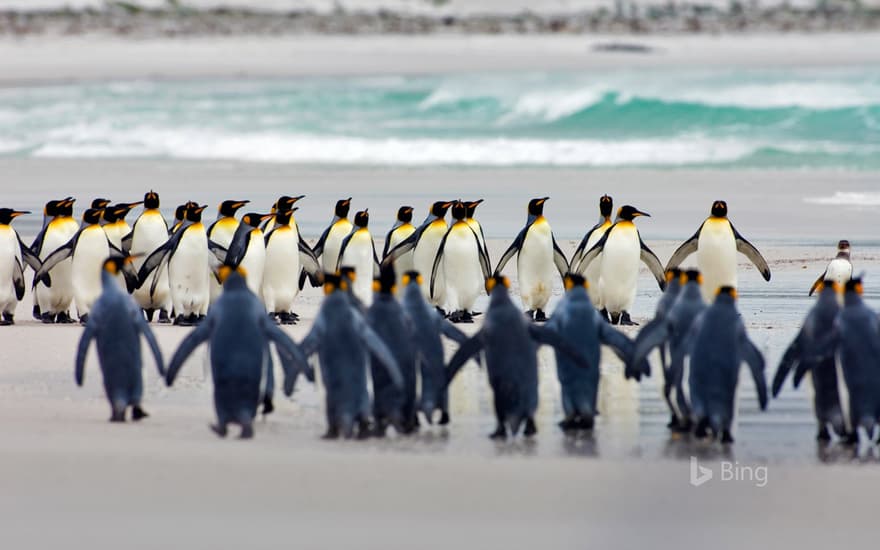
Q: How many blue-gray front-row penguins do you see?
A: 13